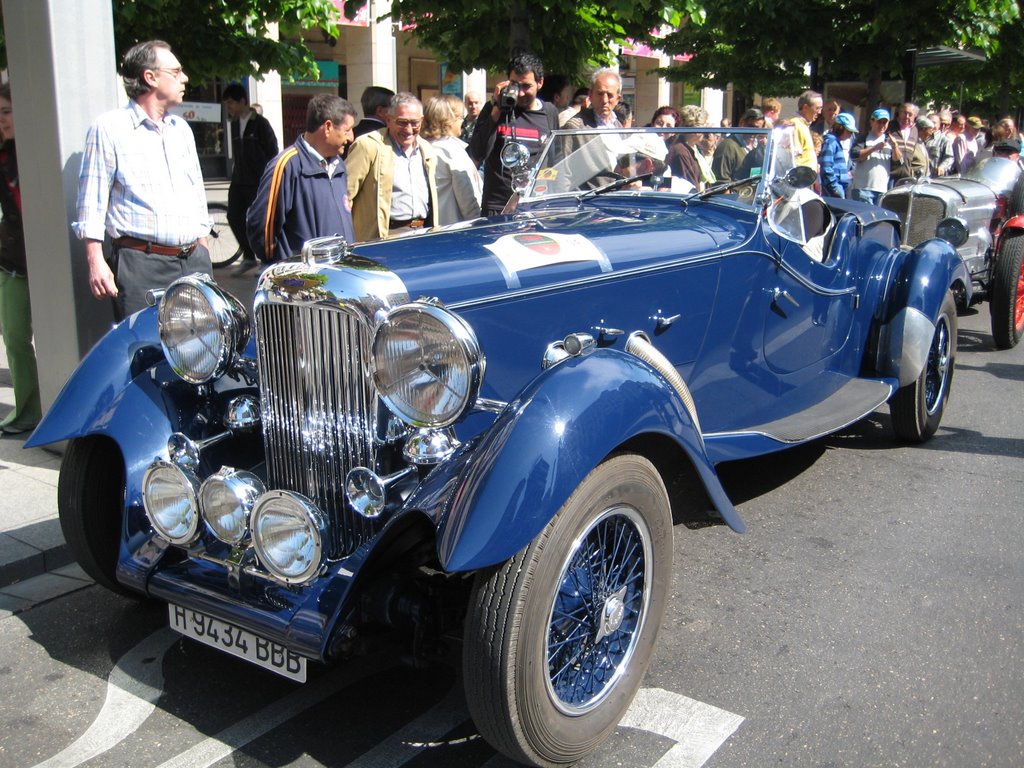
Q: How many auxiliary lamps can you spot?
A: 3